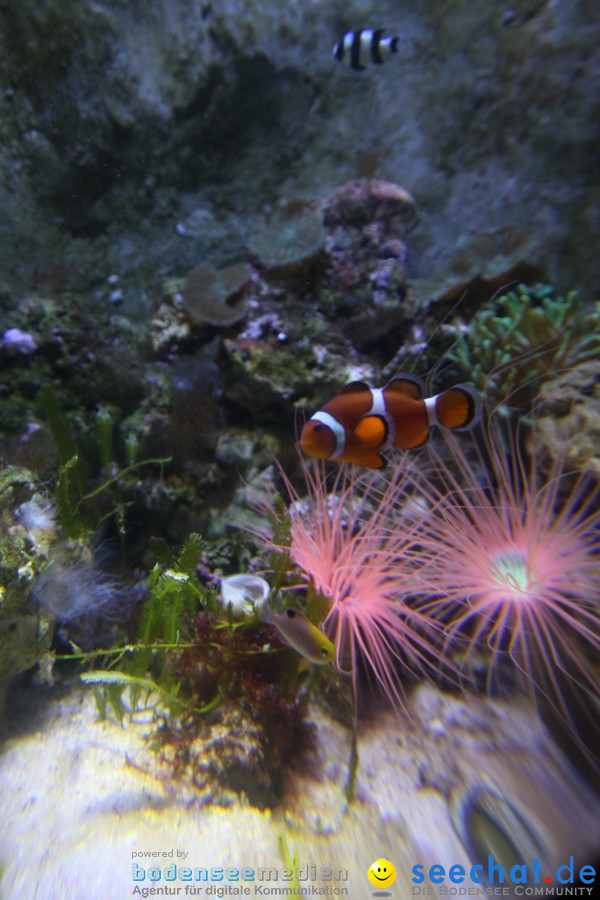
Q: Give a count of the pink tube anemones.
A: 2